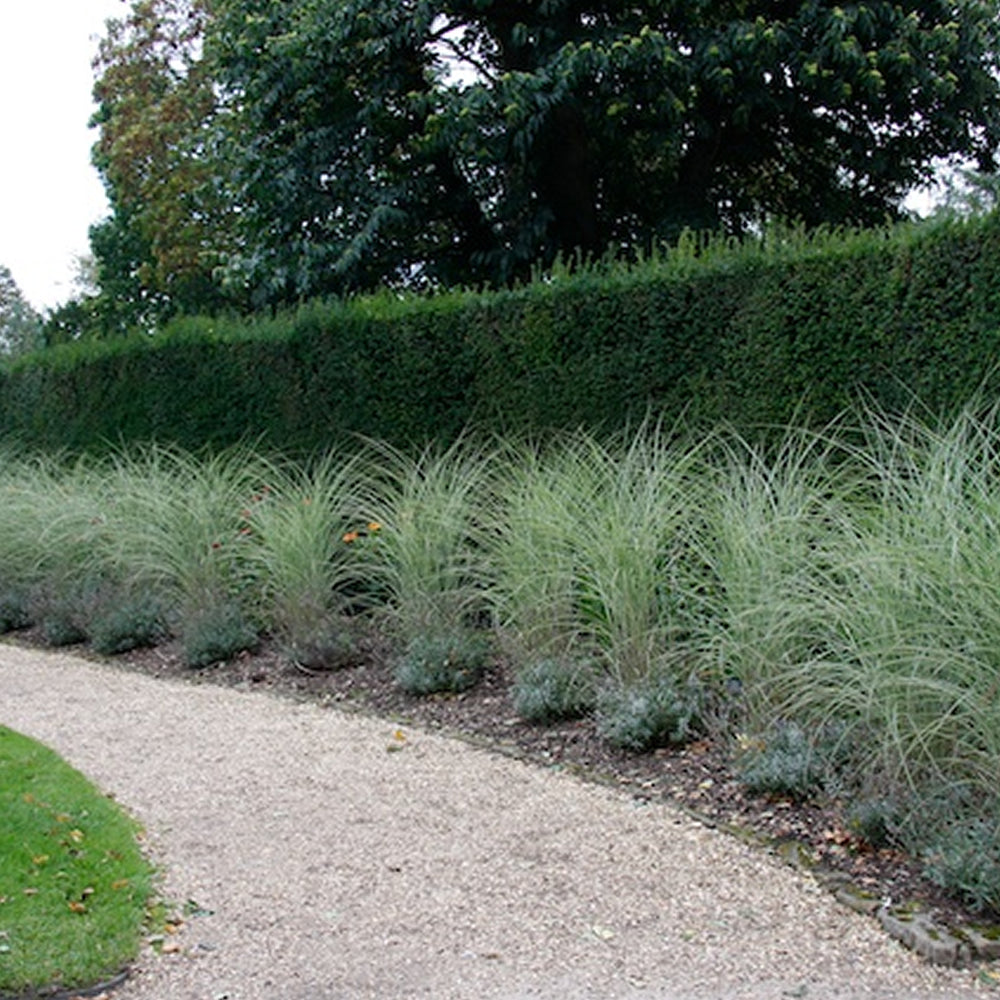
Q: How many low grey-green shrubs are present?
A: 11